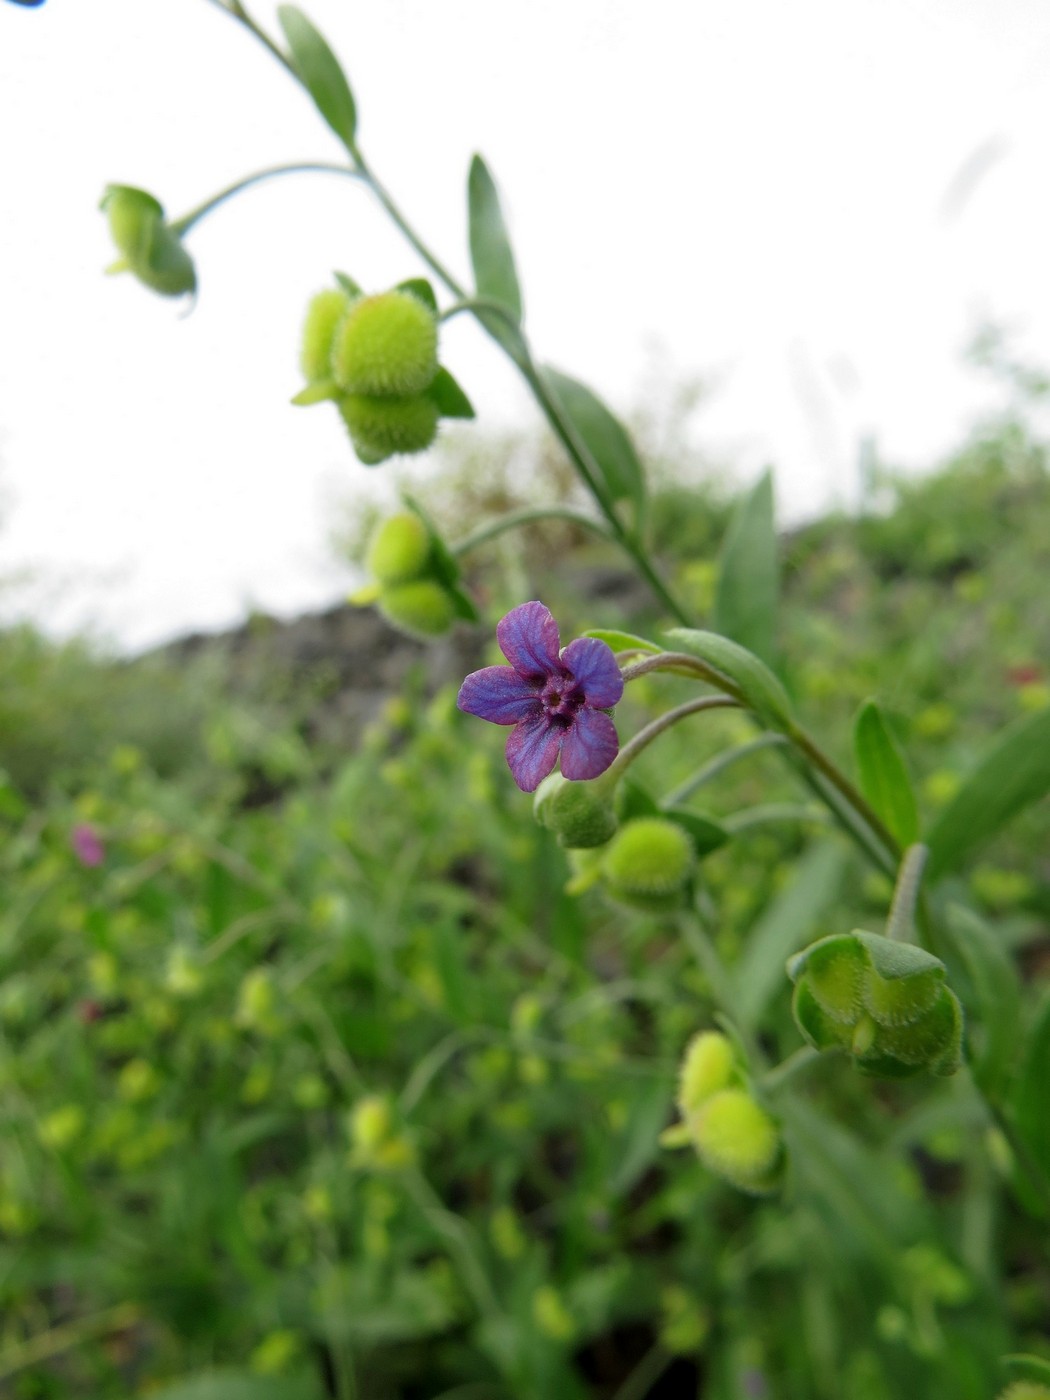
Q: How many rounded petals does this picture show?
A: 5